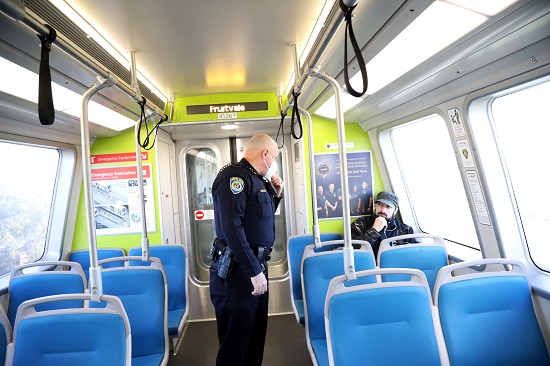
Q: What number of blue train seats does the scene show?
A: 11